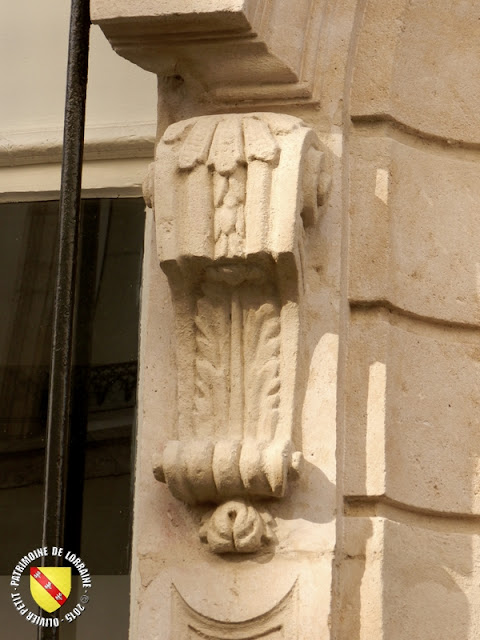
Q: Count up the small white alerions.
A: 3